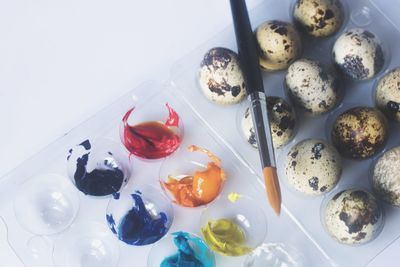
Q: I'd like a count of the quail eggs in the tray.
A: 11